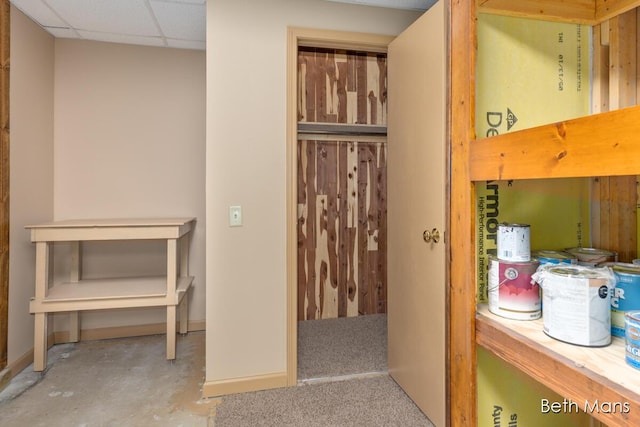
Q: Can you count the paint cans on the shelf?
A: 7